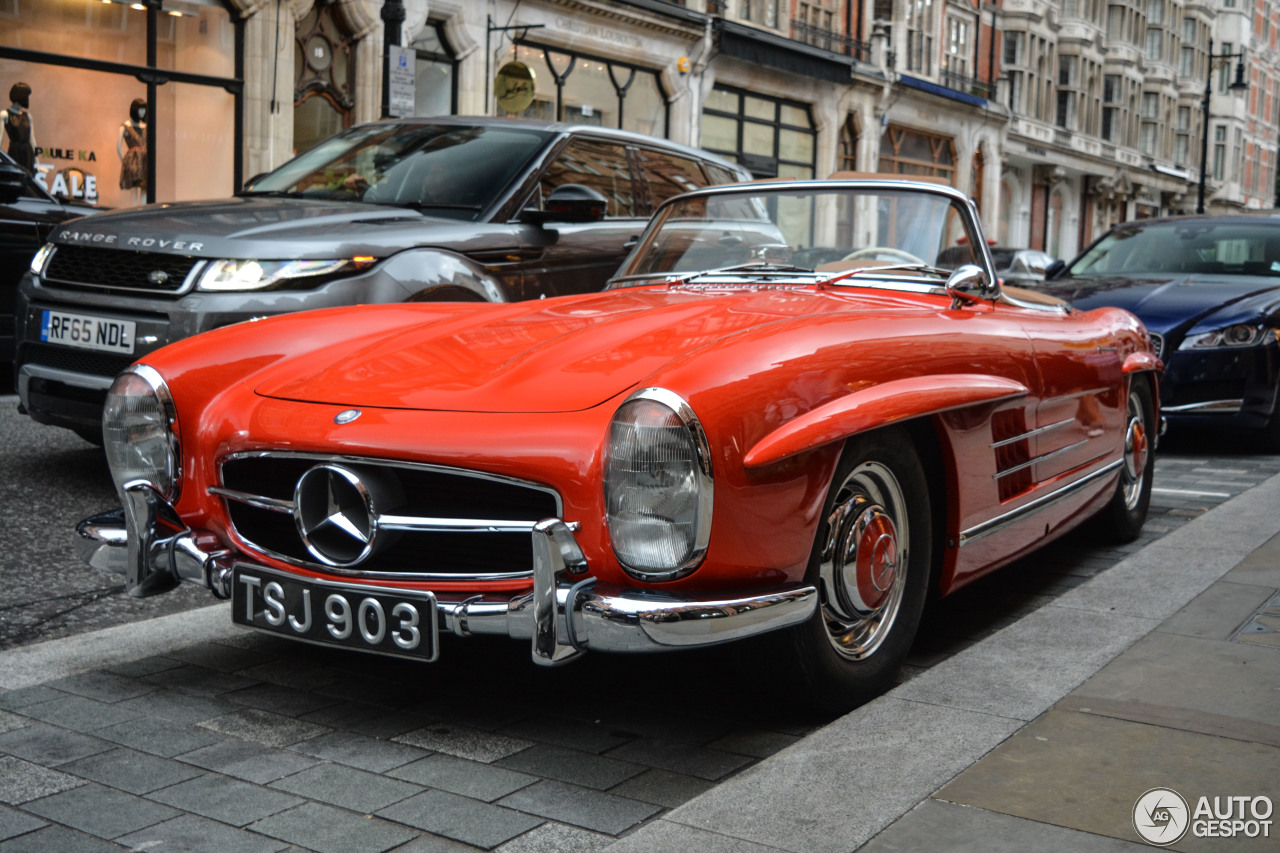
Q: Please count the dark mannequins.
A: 2